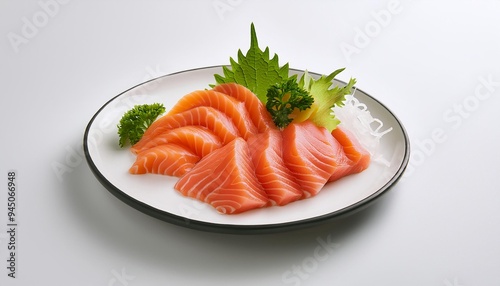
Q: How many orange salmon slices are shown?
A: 9